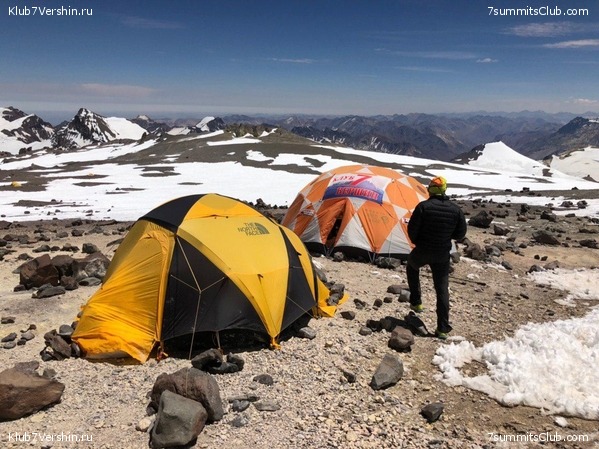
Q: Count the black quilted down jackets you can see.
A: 1